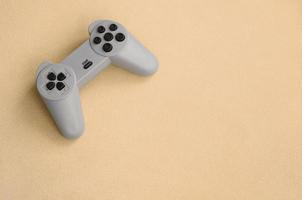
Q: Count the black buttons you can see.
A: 11